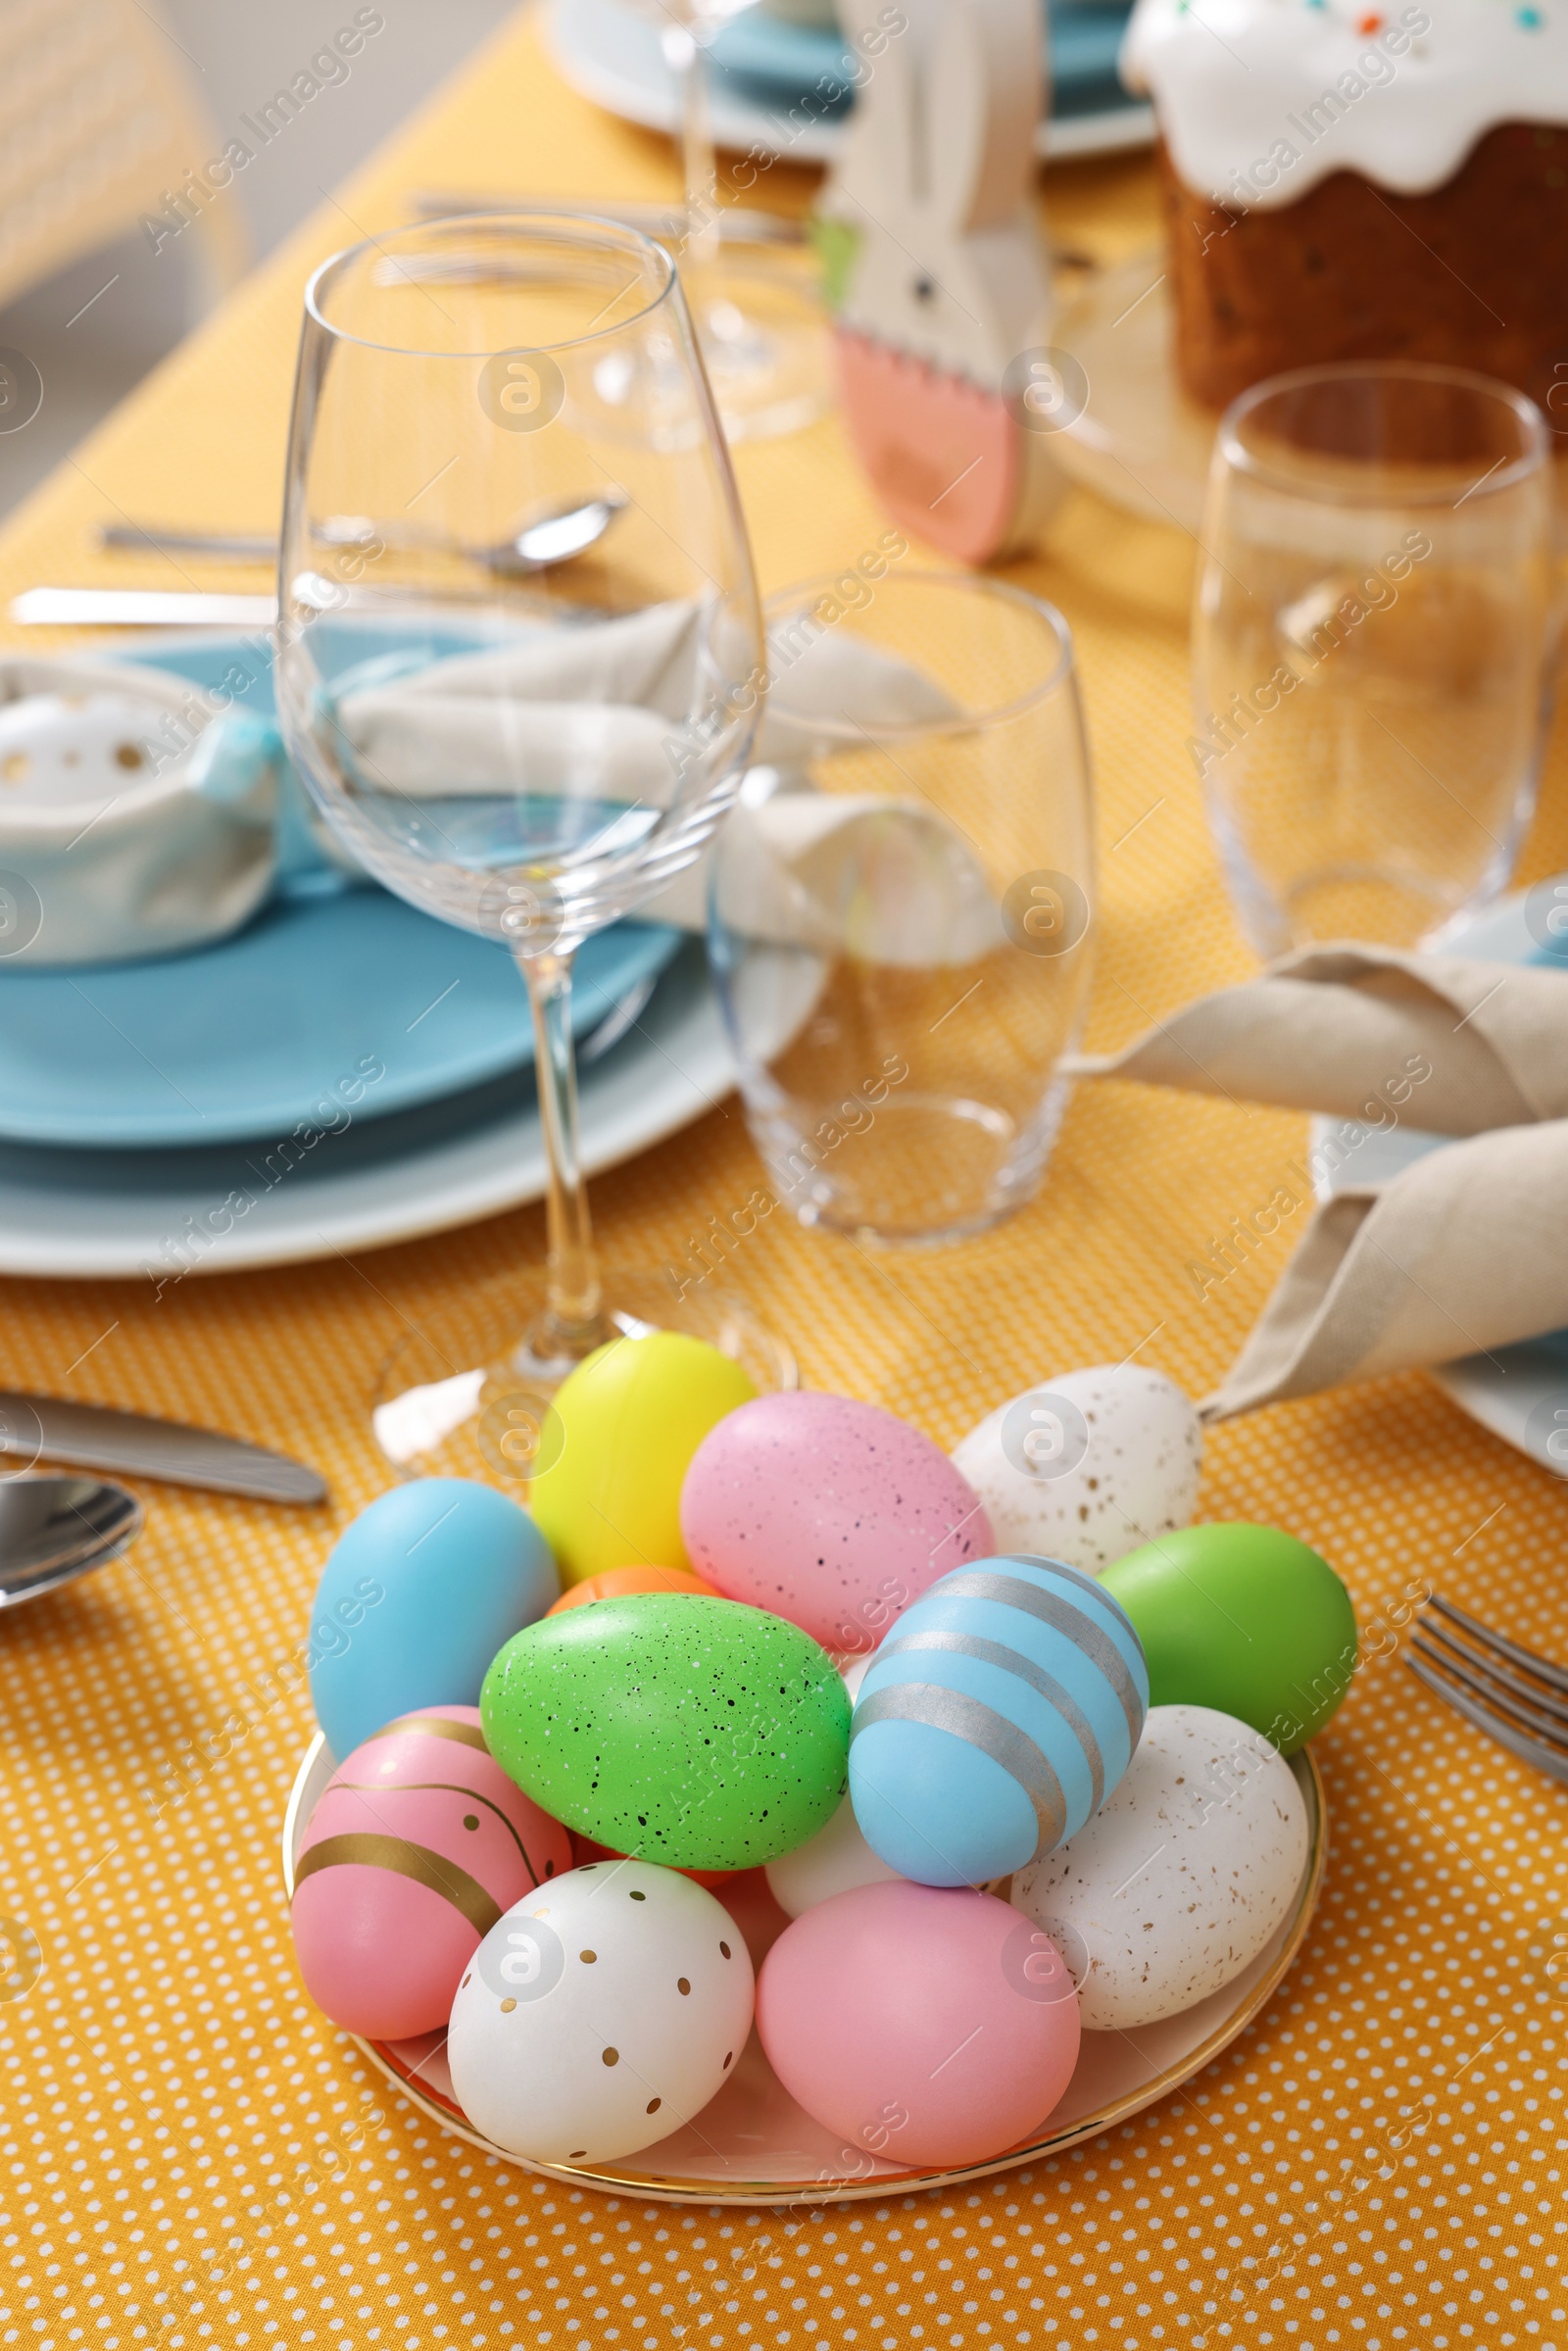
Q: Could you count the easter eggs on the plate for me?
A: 13